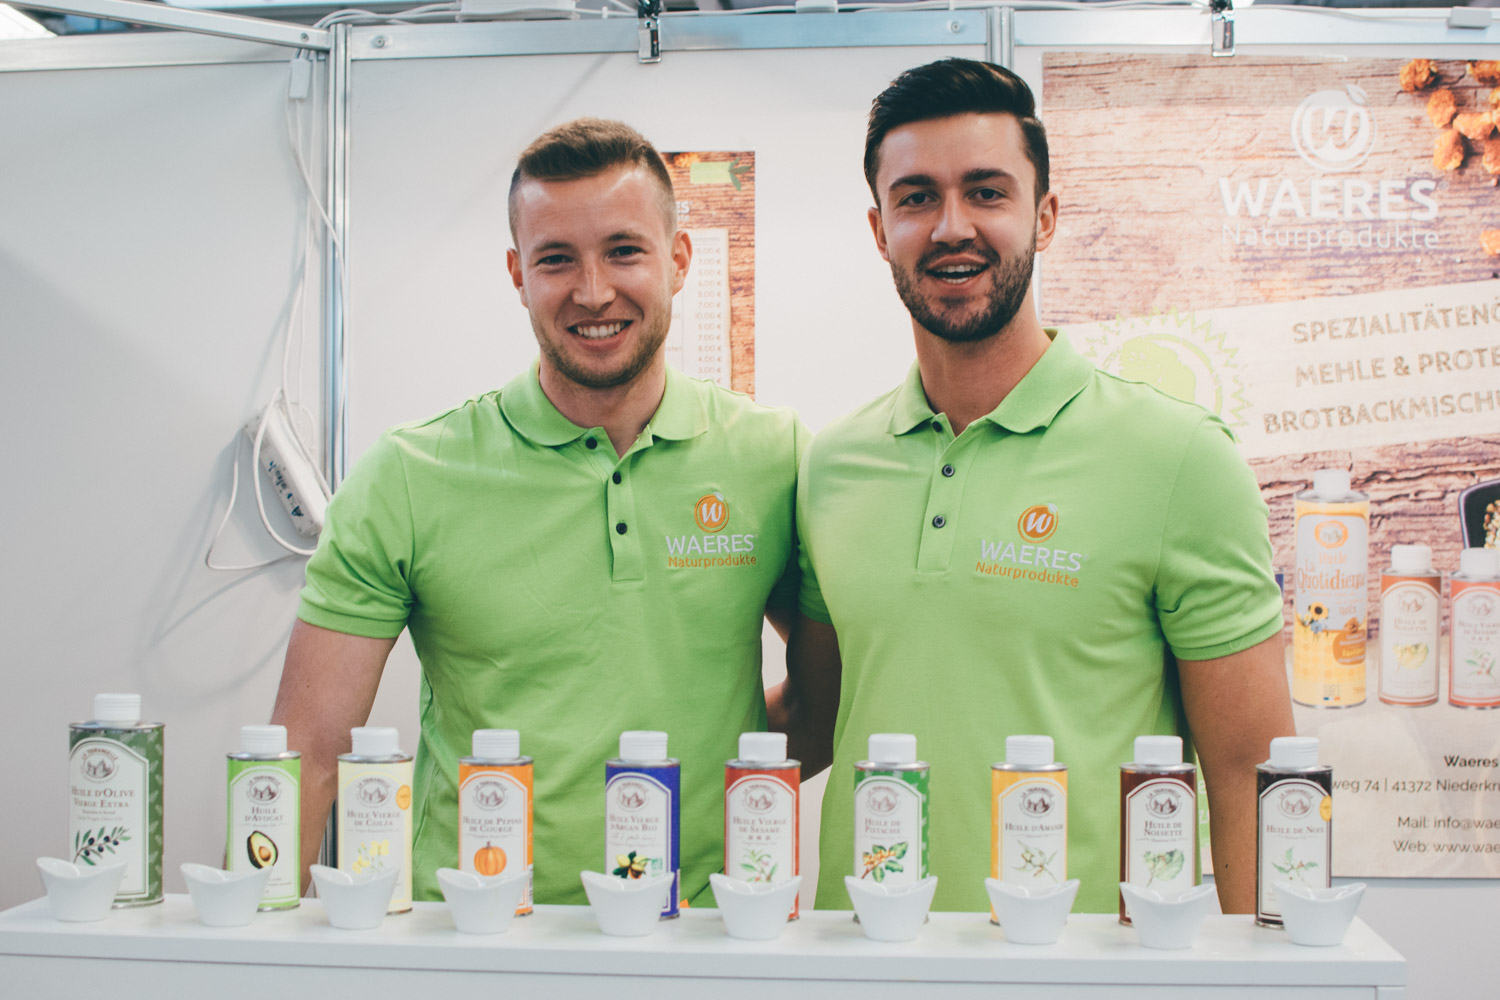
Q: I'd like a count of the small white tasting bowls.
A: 10